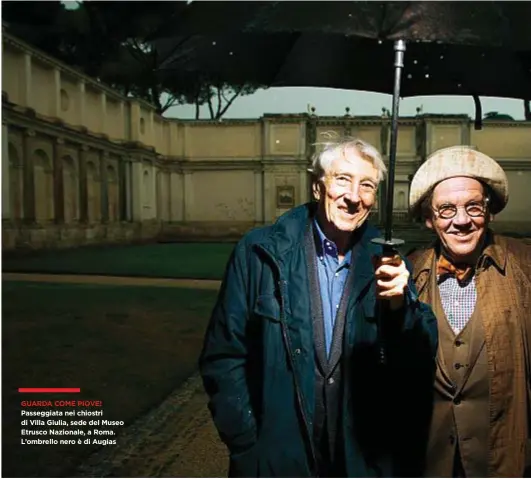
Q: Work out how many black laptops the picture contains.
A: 0